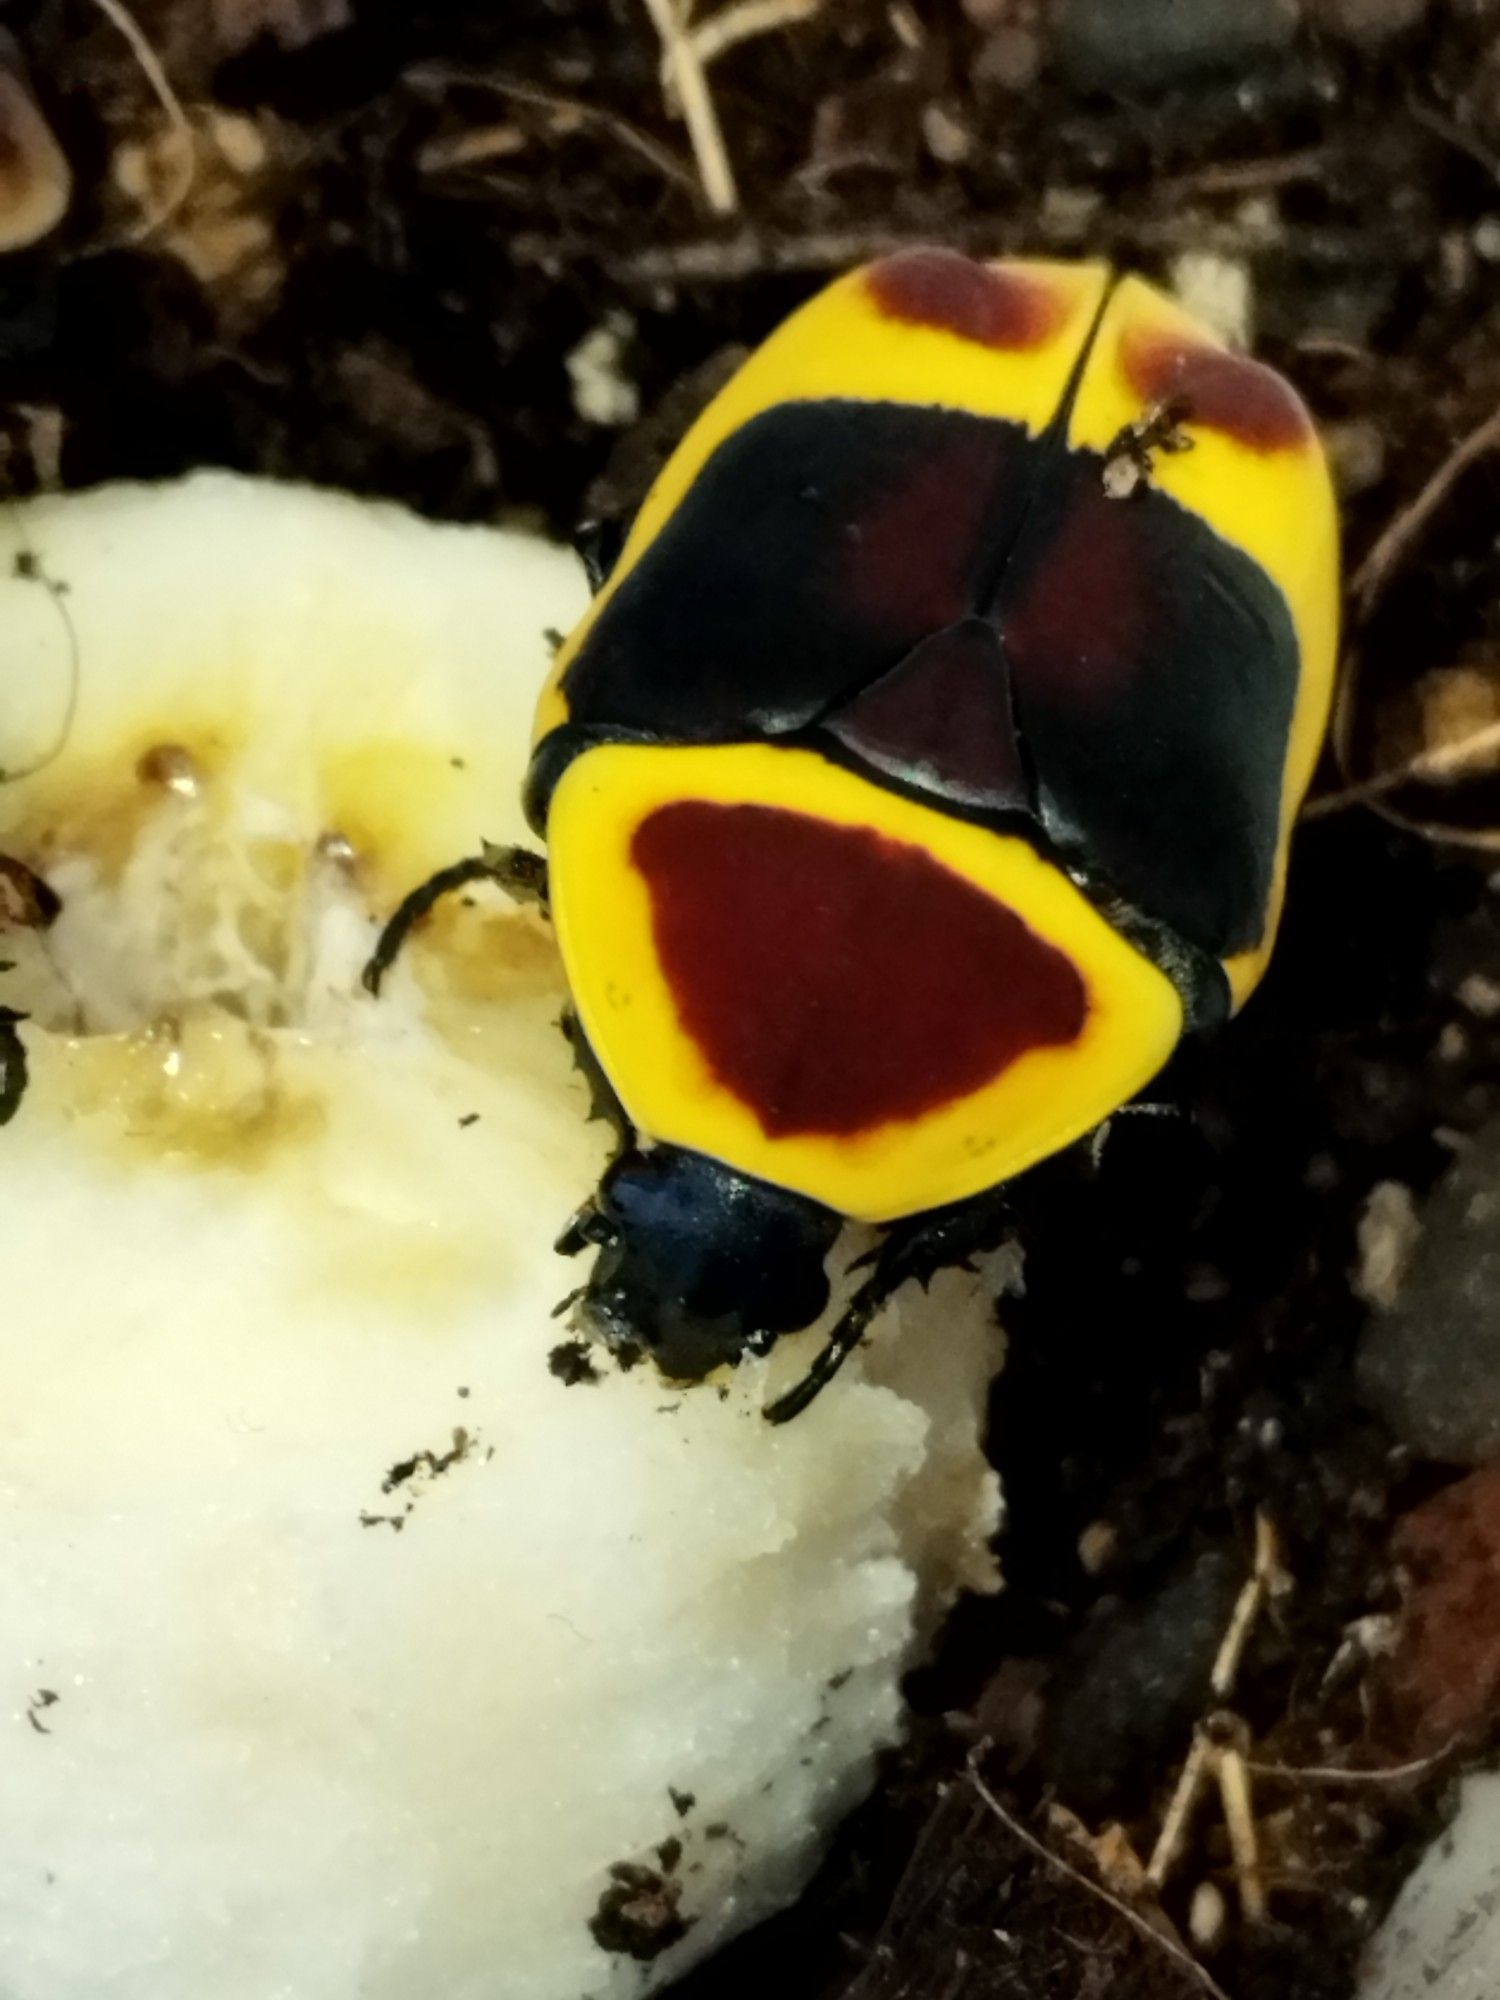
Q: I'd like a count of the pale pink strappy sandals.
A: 0